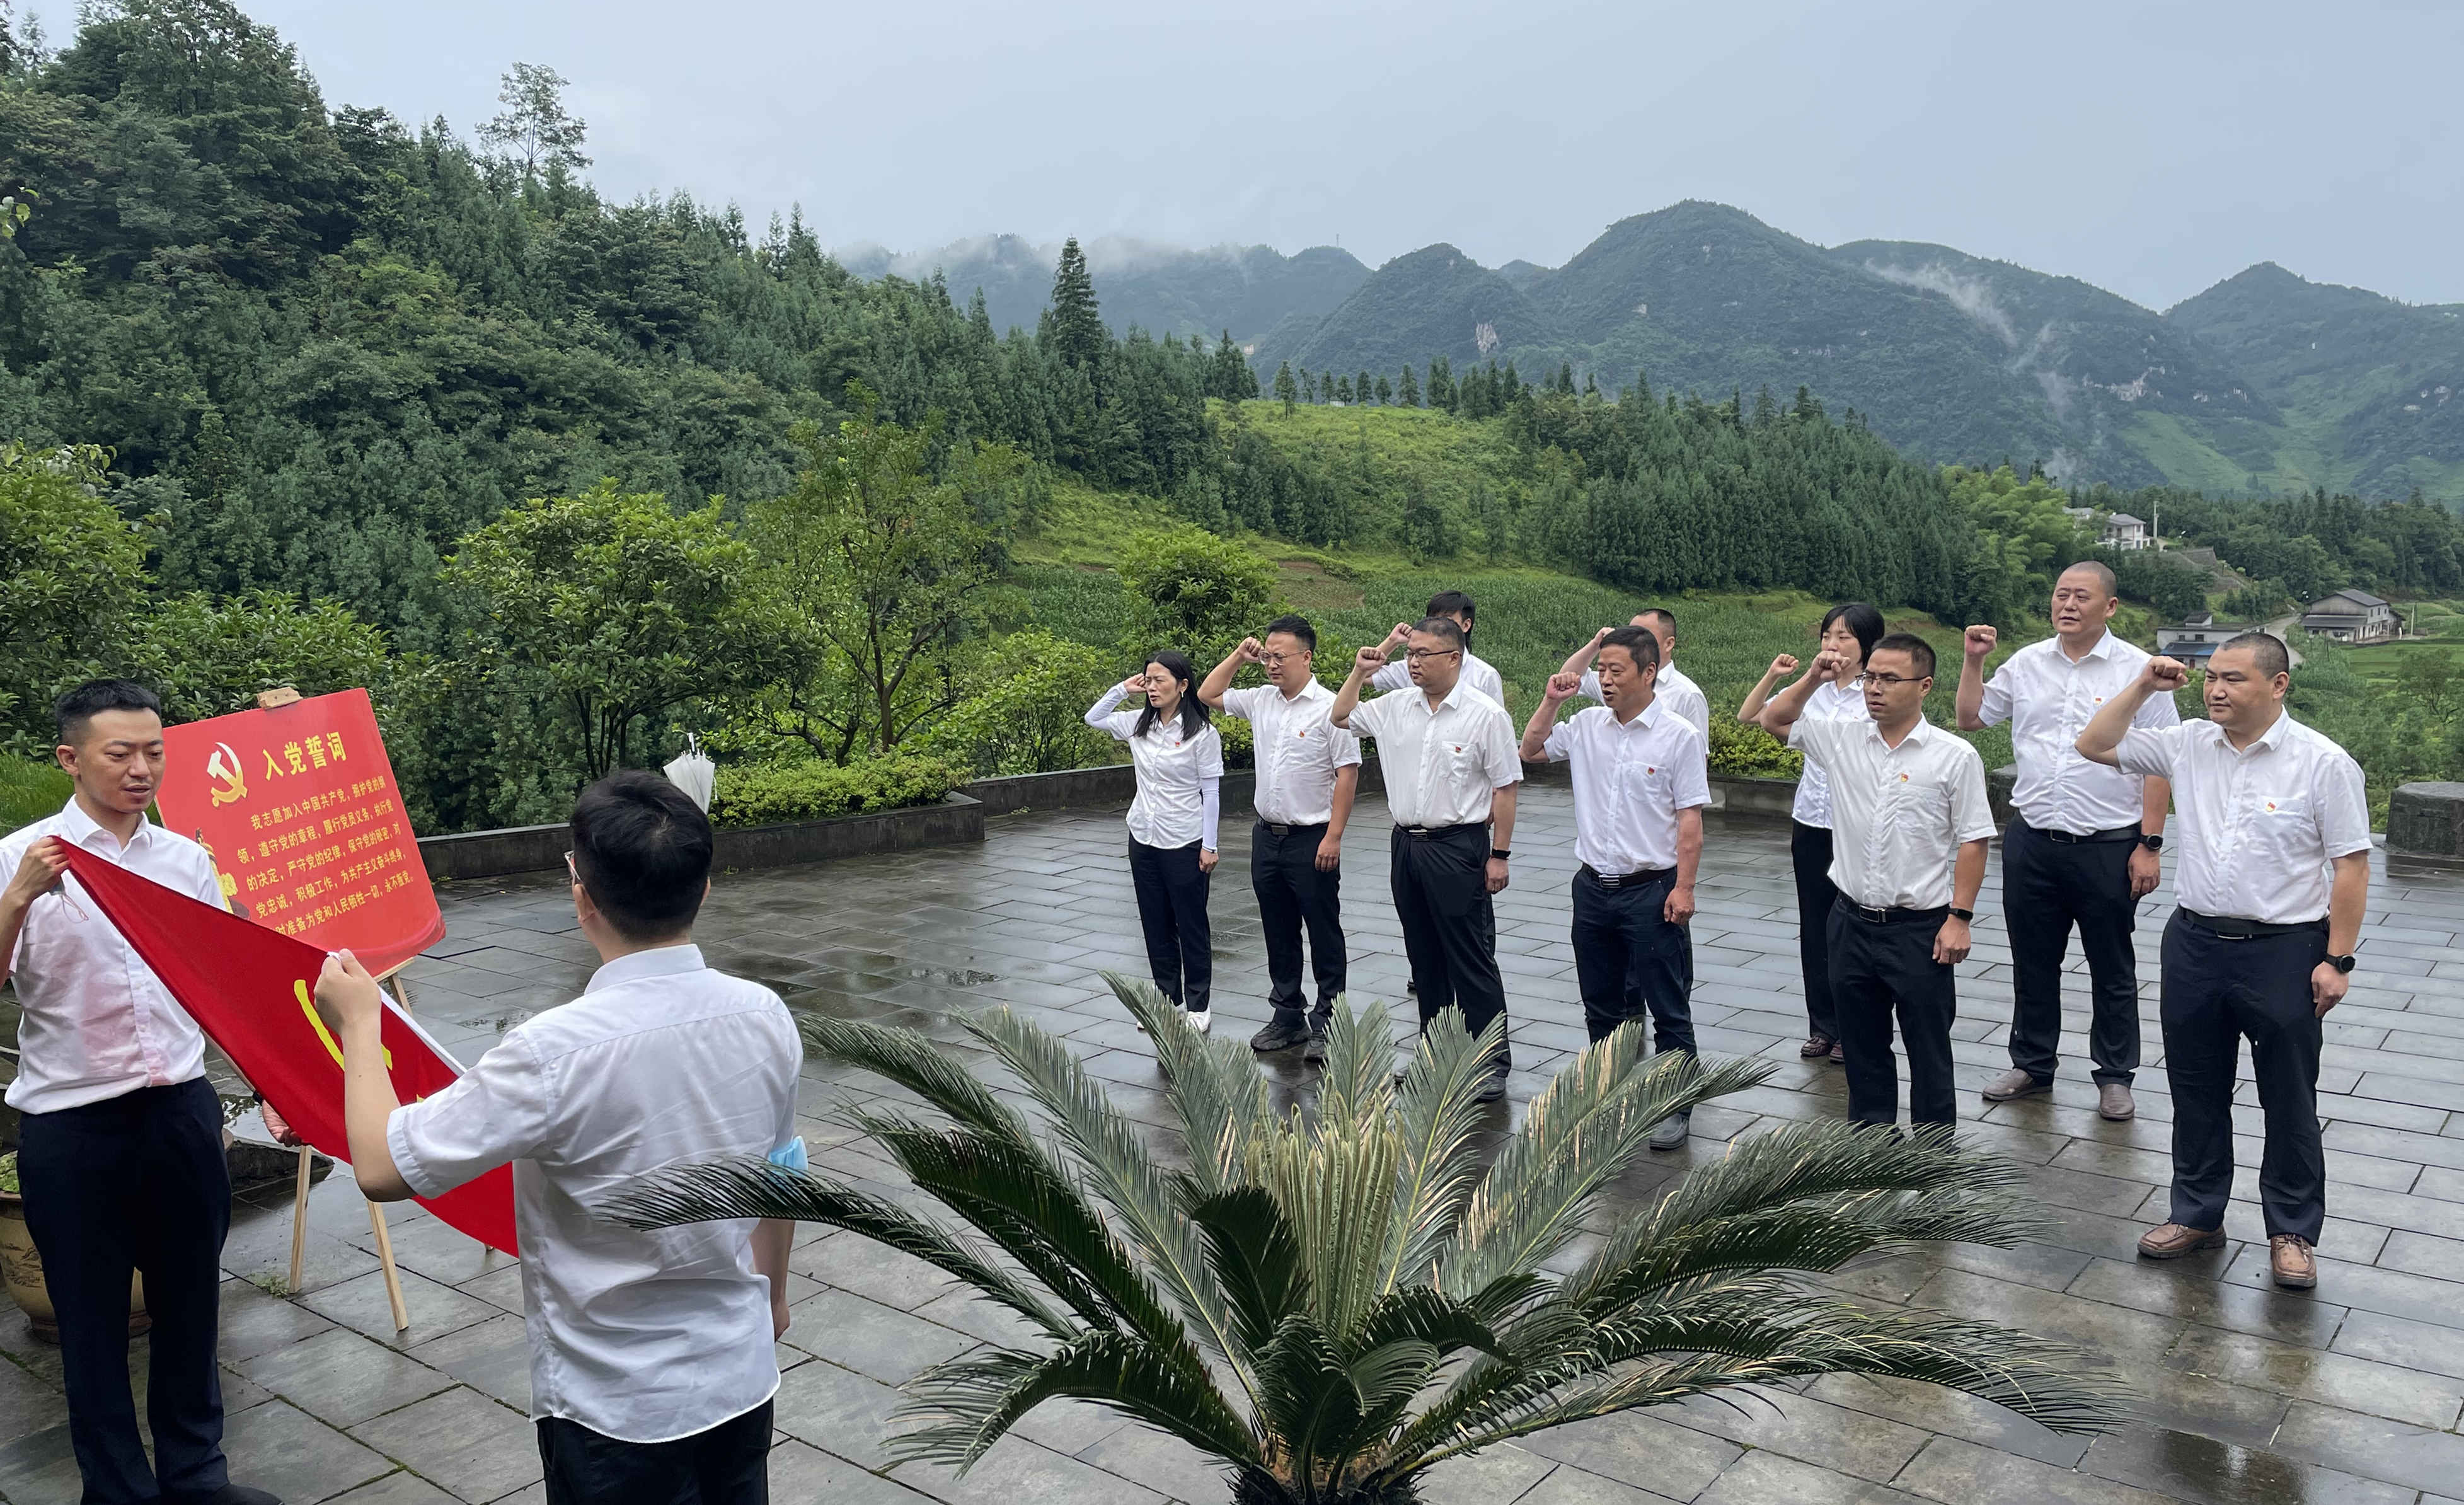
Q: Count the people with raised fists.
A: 10